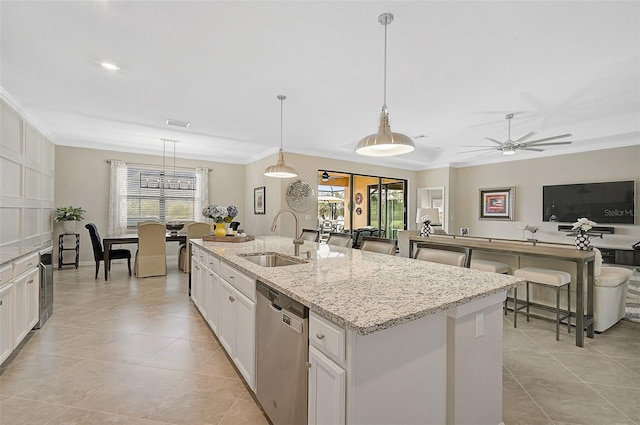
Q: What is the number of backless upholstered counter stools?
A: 2